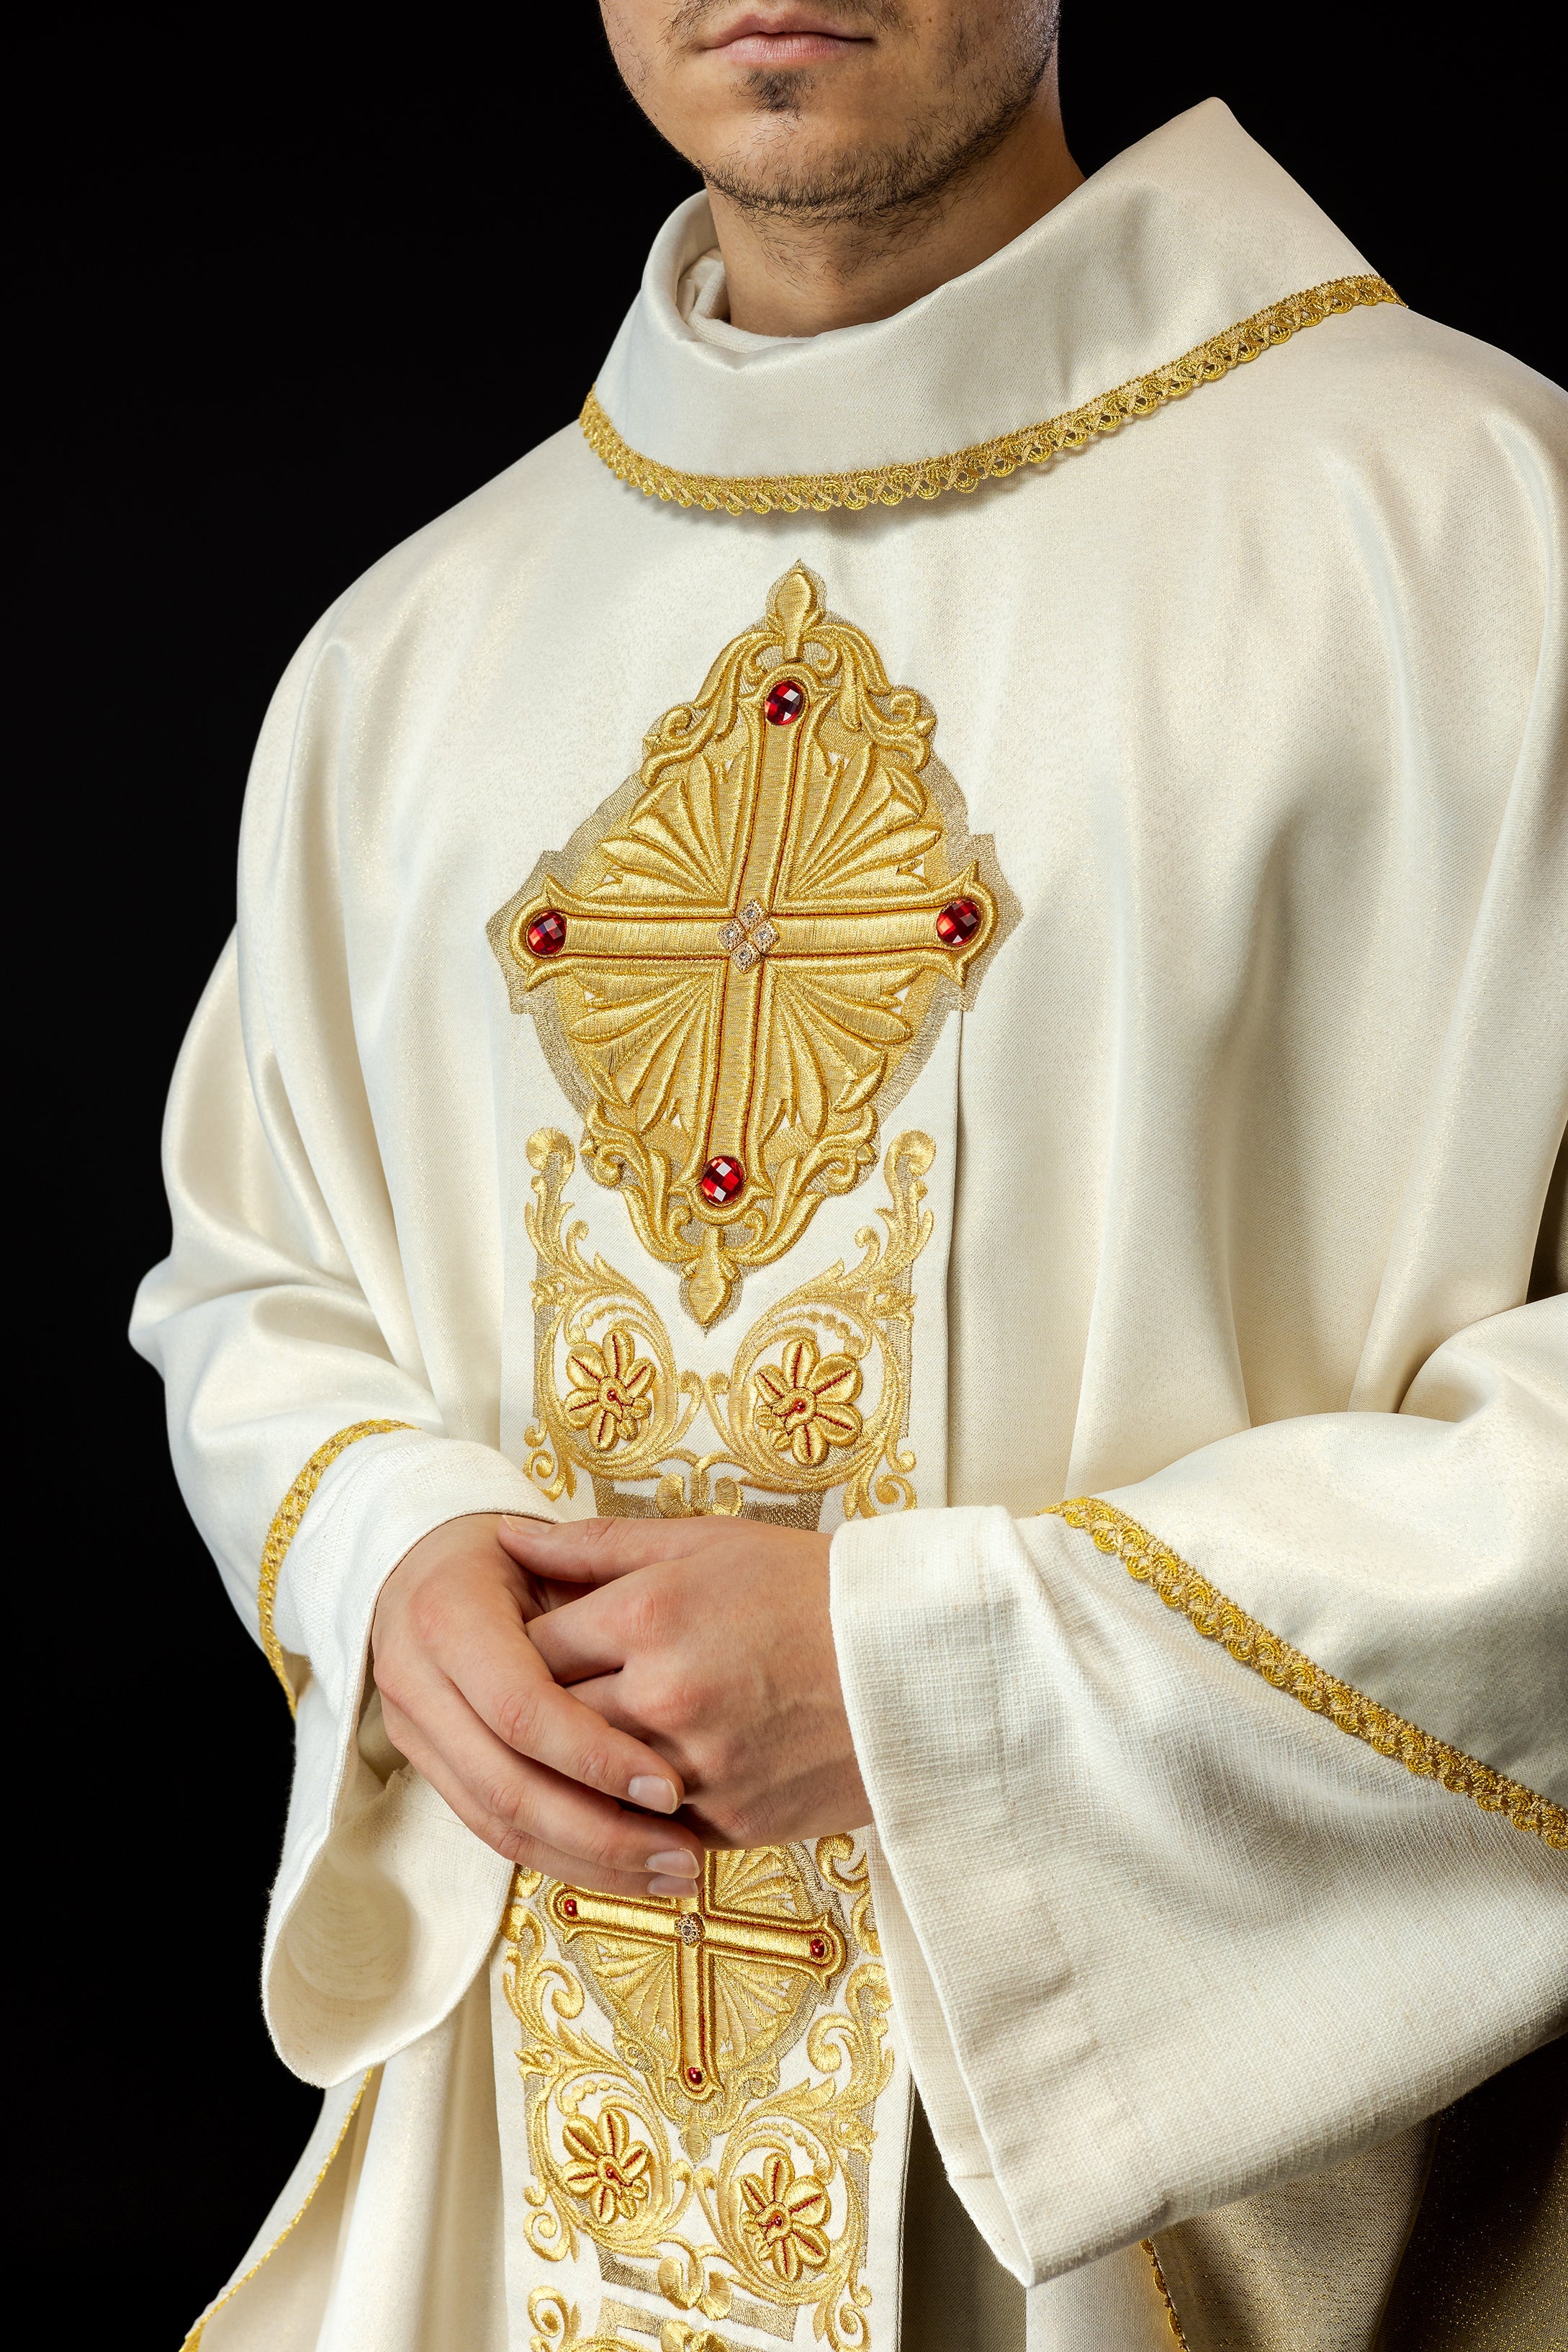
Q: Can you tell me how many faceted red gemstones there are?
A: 4